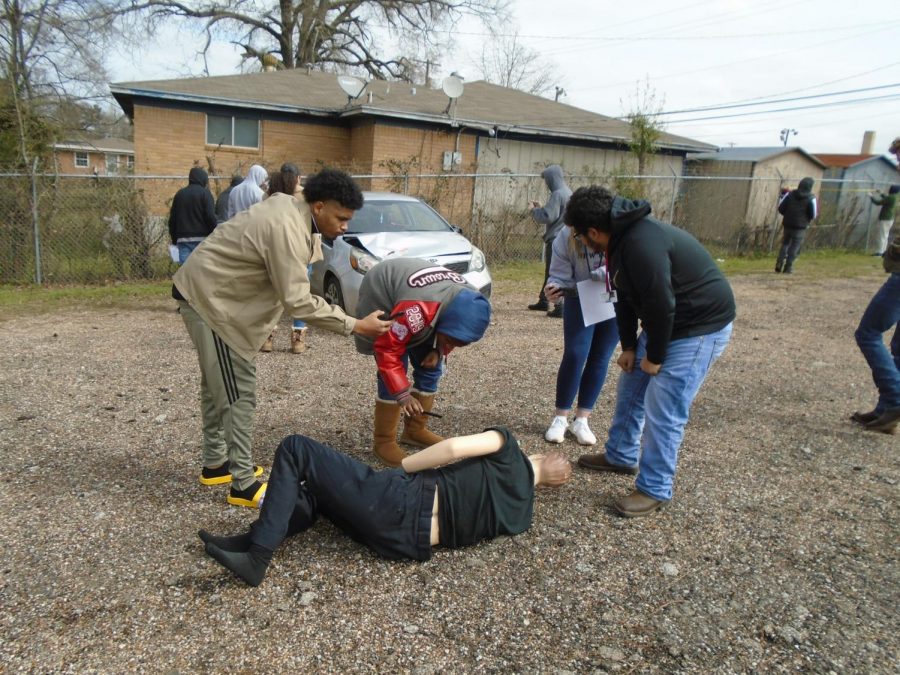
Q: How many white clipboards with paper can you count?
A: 1